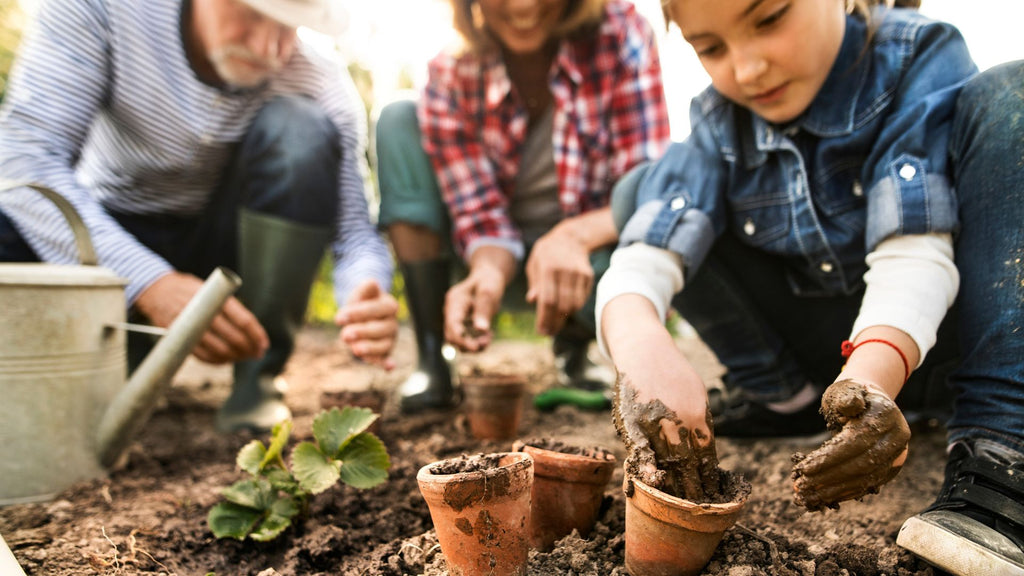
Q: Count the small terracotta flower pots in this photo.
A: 5